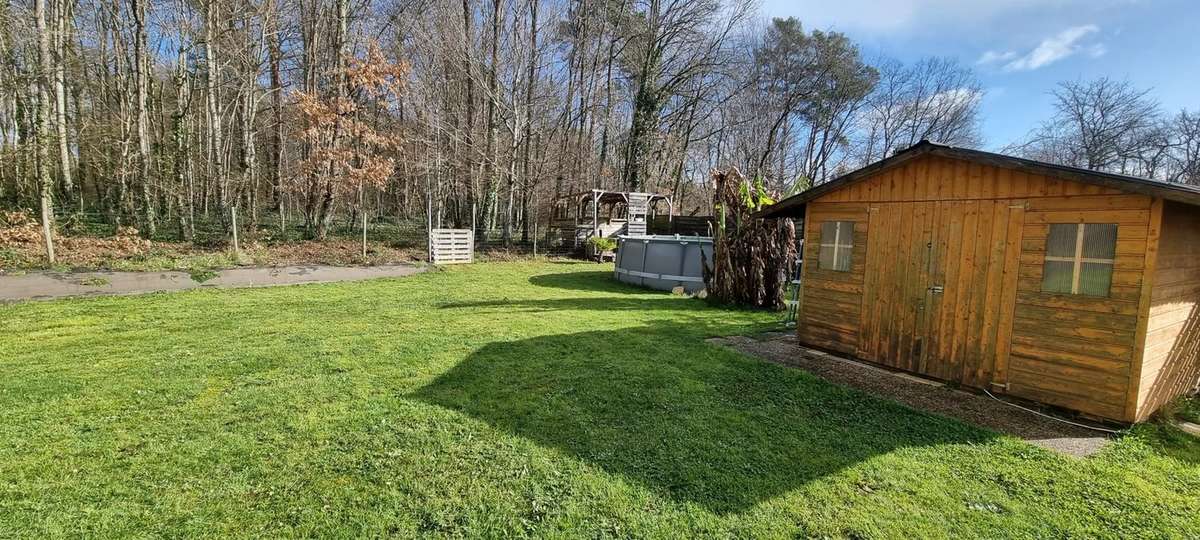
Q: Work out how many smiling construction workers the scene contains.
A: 0